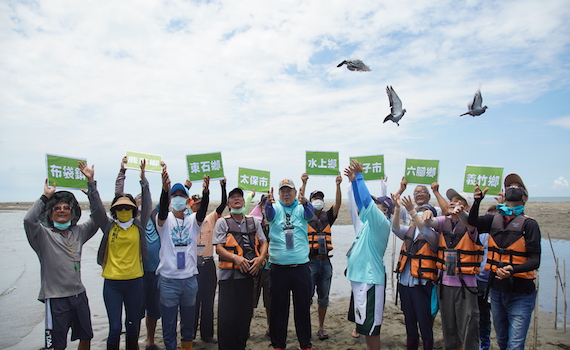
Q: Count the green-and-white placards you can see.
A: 8